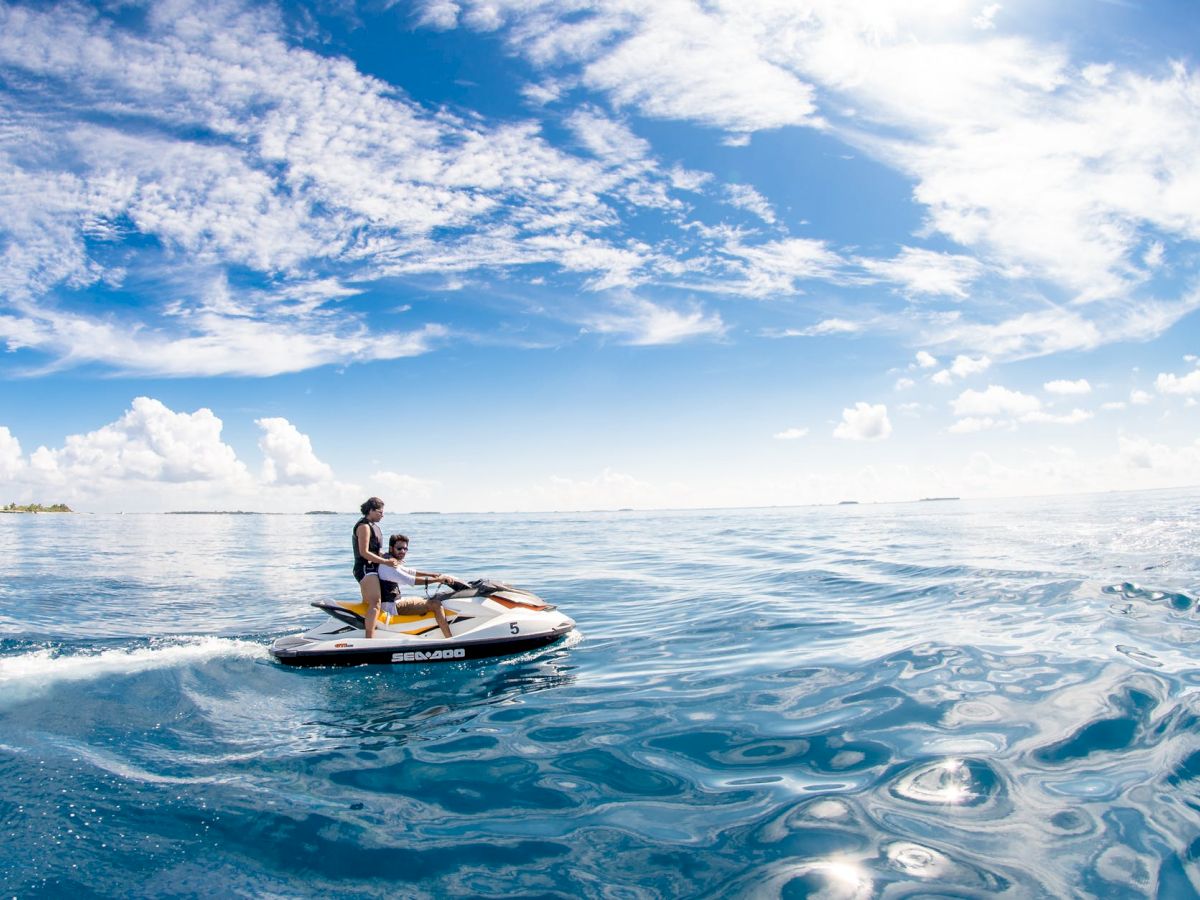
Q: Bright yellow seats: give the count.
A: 1